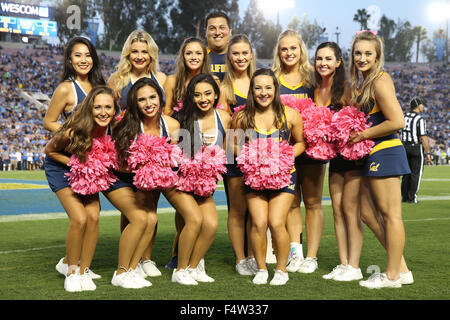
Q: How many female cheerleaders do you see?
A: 11